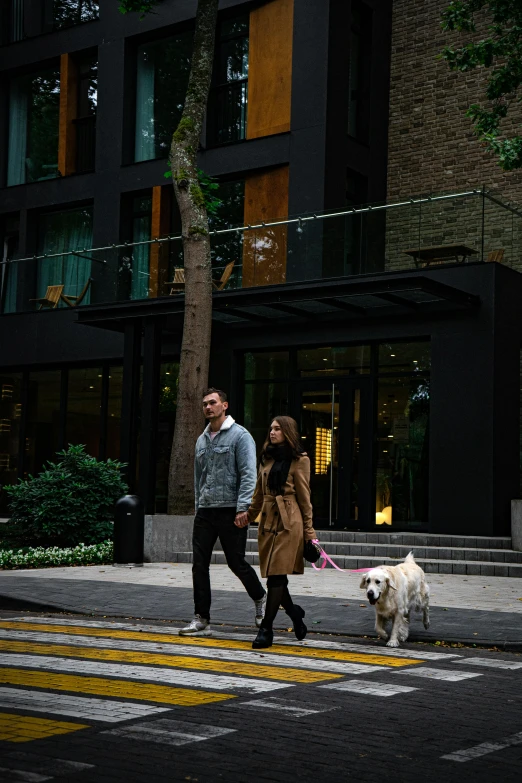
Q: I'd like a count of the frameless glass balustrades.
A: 1